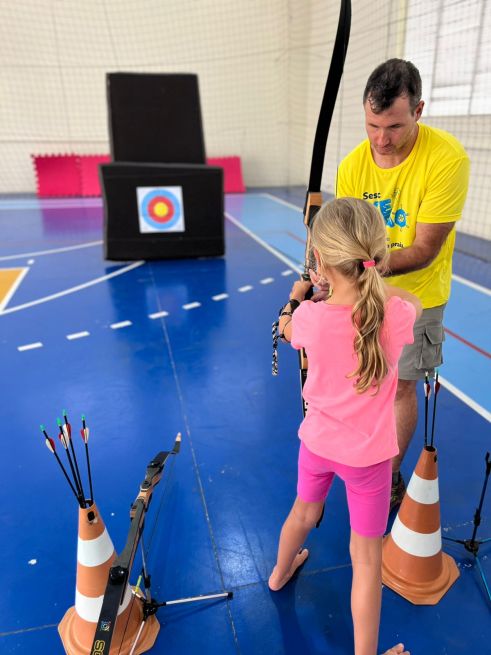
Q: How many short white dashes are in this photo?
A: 9